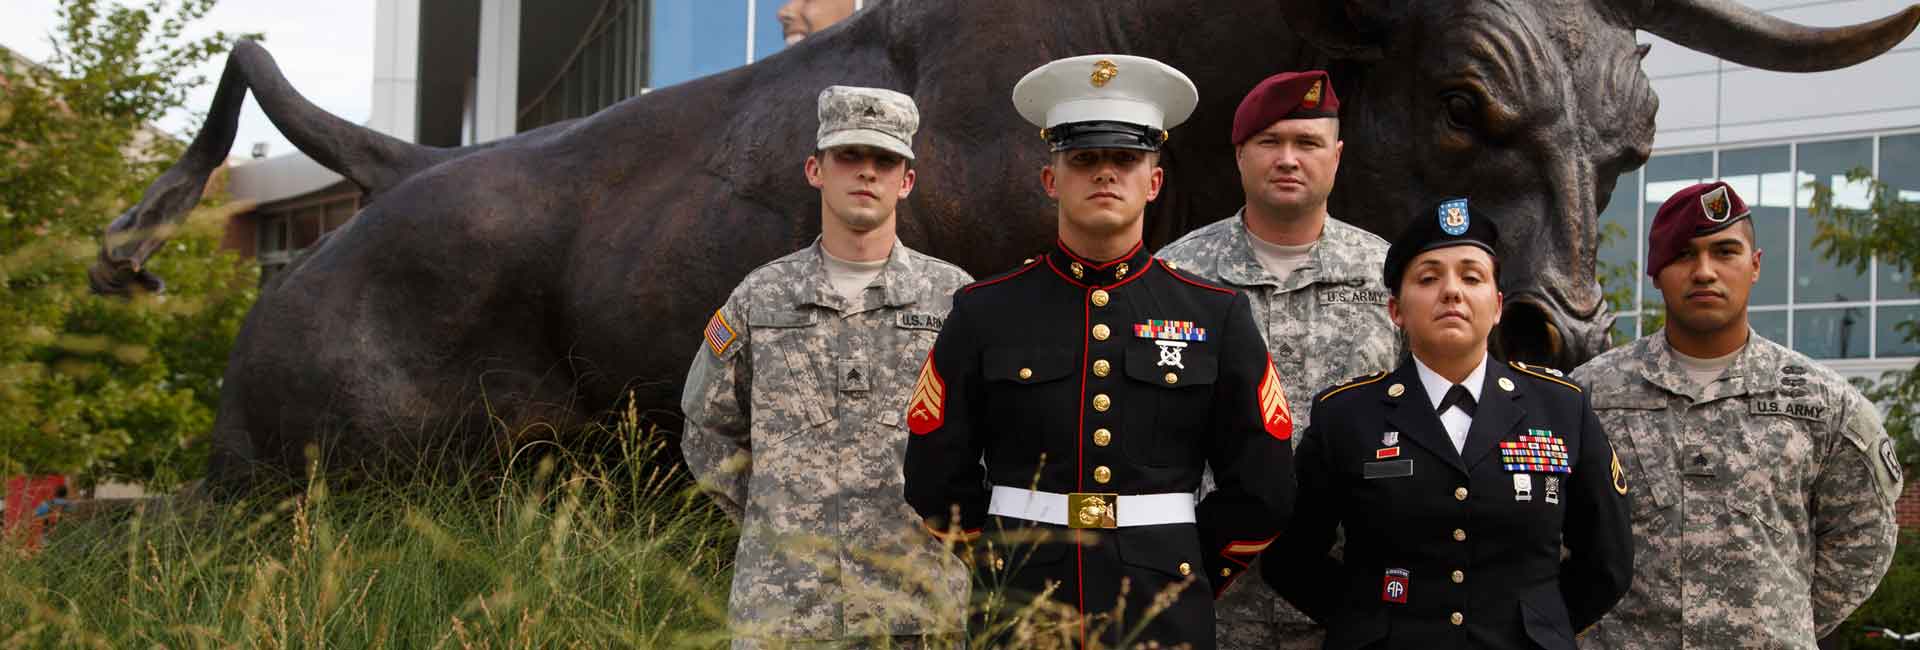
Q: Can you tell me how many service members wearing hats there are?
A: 5